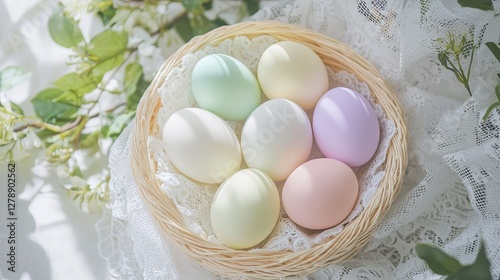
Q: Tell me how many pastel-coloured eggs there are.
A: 7